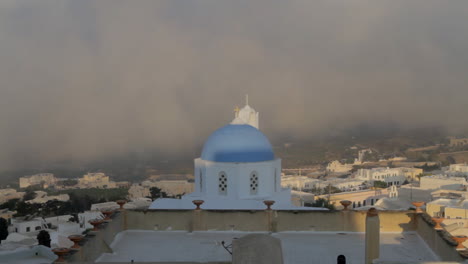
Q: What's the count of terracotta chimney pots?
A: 11